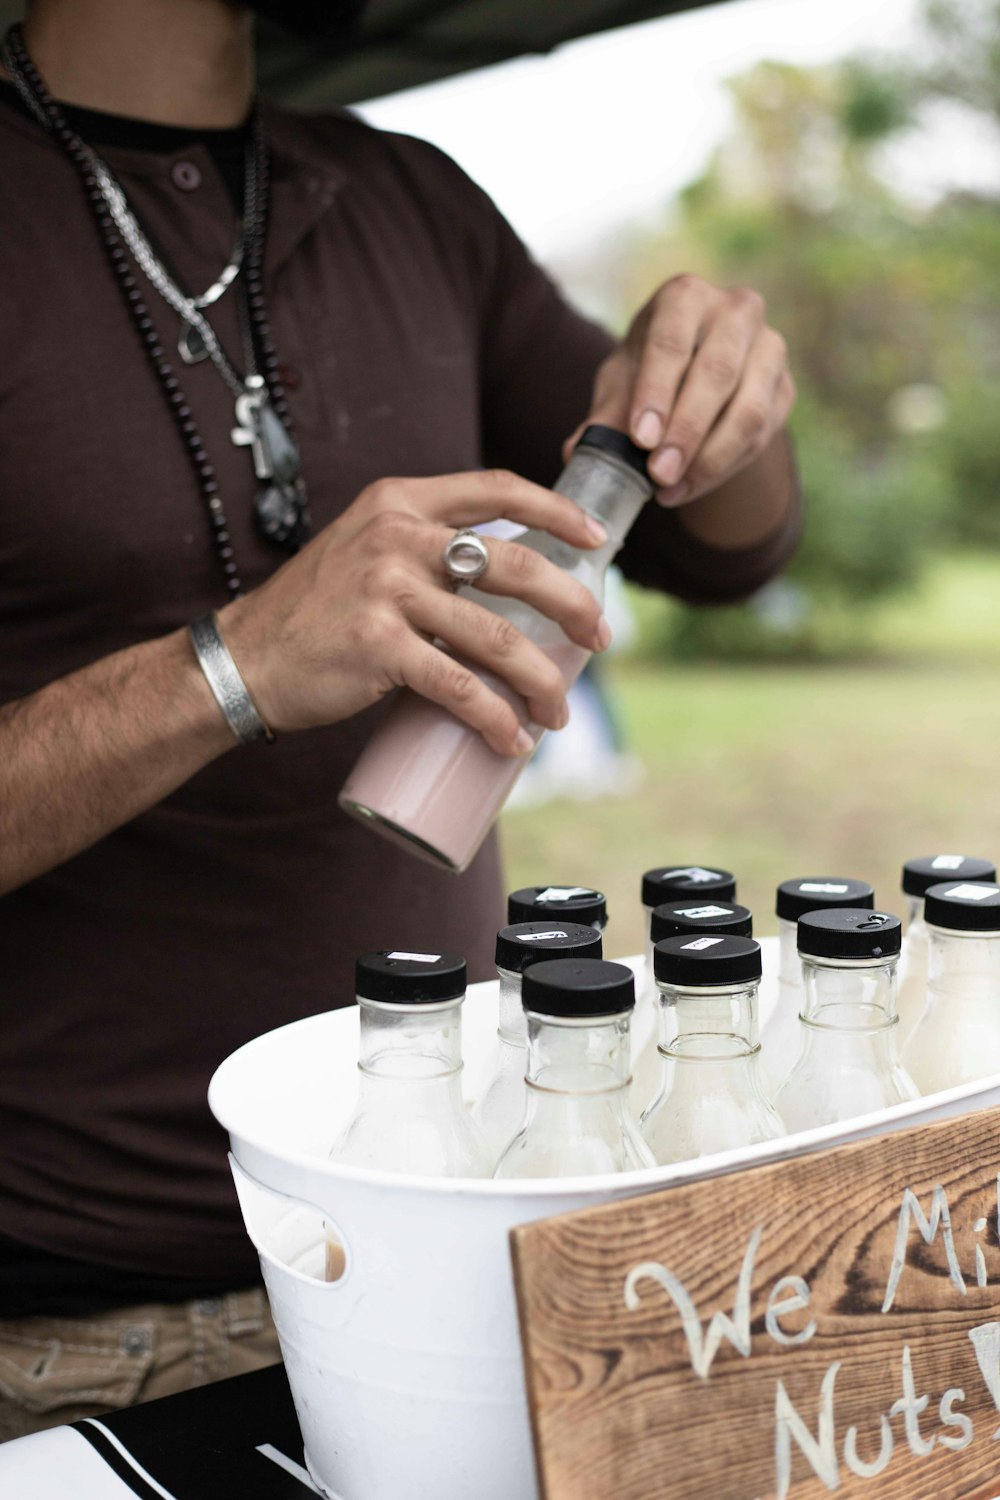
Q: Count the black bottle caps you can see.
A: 12